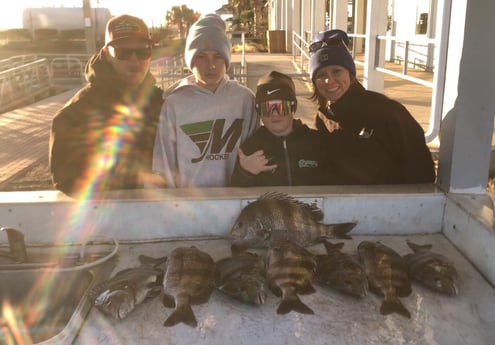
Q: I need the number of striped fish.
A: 8